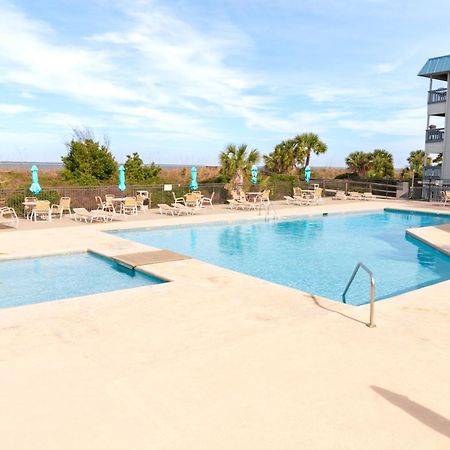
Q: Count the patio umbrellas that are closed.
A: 5